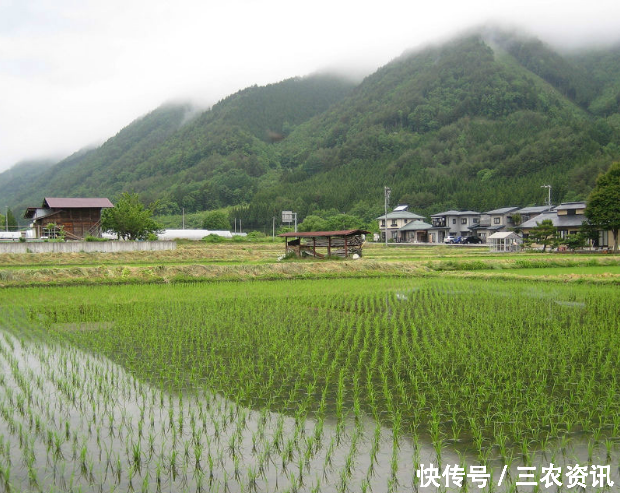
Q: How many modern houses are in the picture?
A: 5